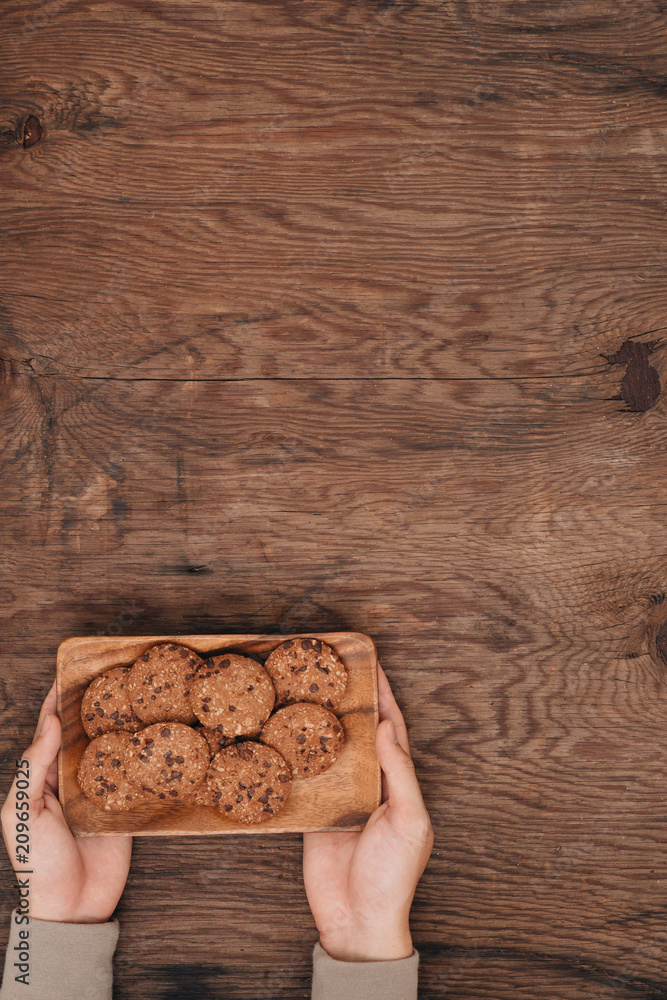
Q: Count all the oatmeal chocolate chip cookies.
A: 9